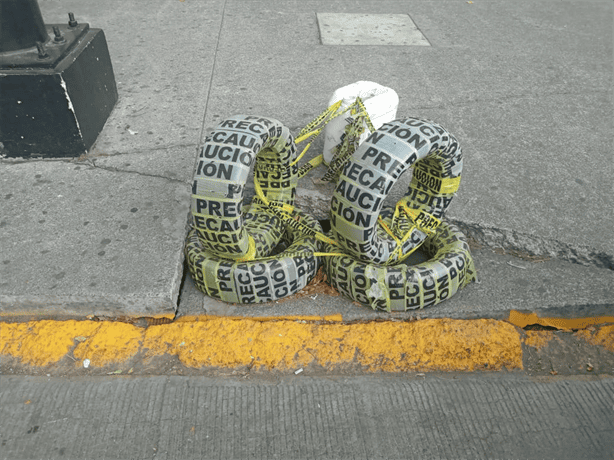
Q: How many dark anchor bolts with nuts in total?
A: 3